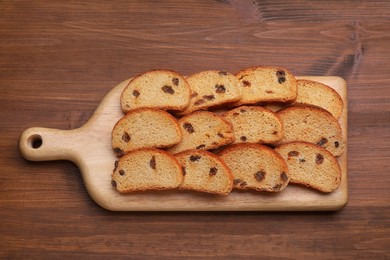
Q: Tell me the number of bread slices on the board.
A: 12